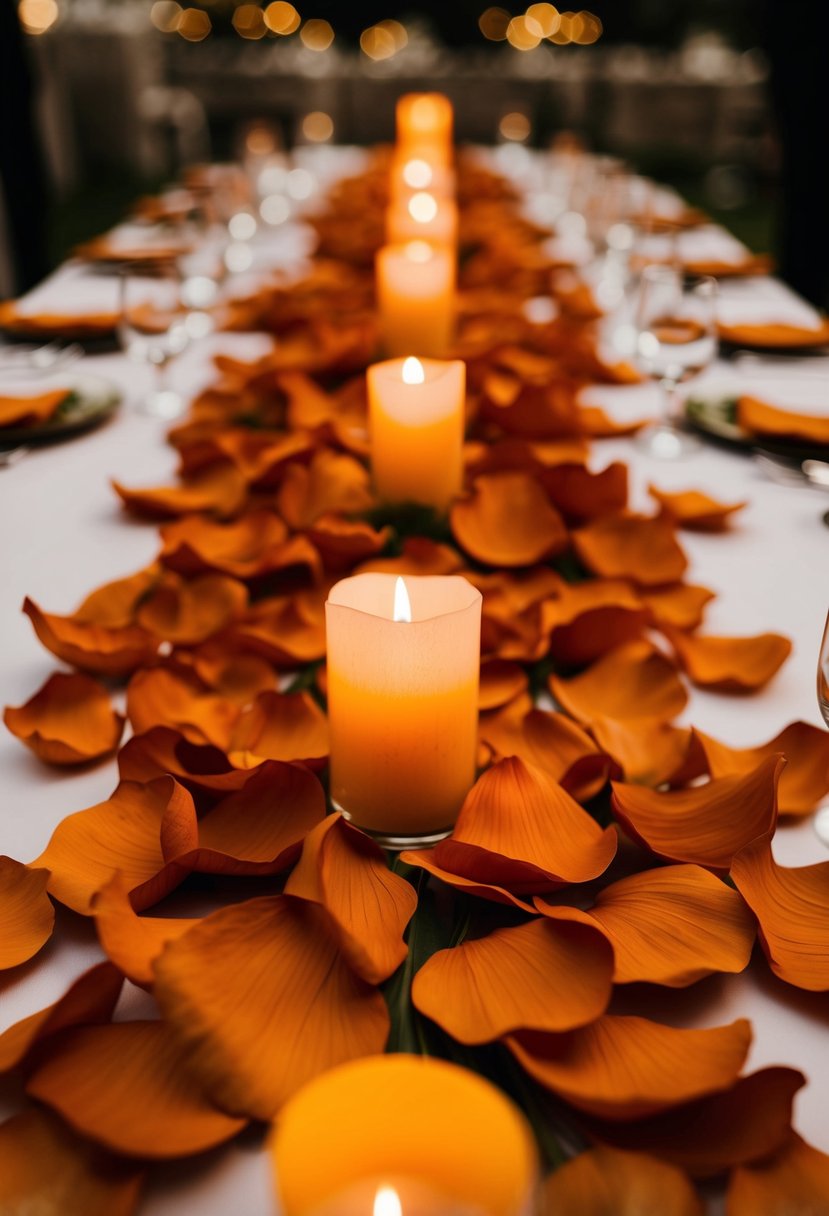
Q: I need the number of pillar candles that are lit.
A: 7